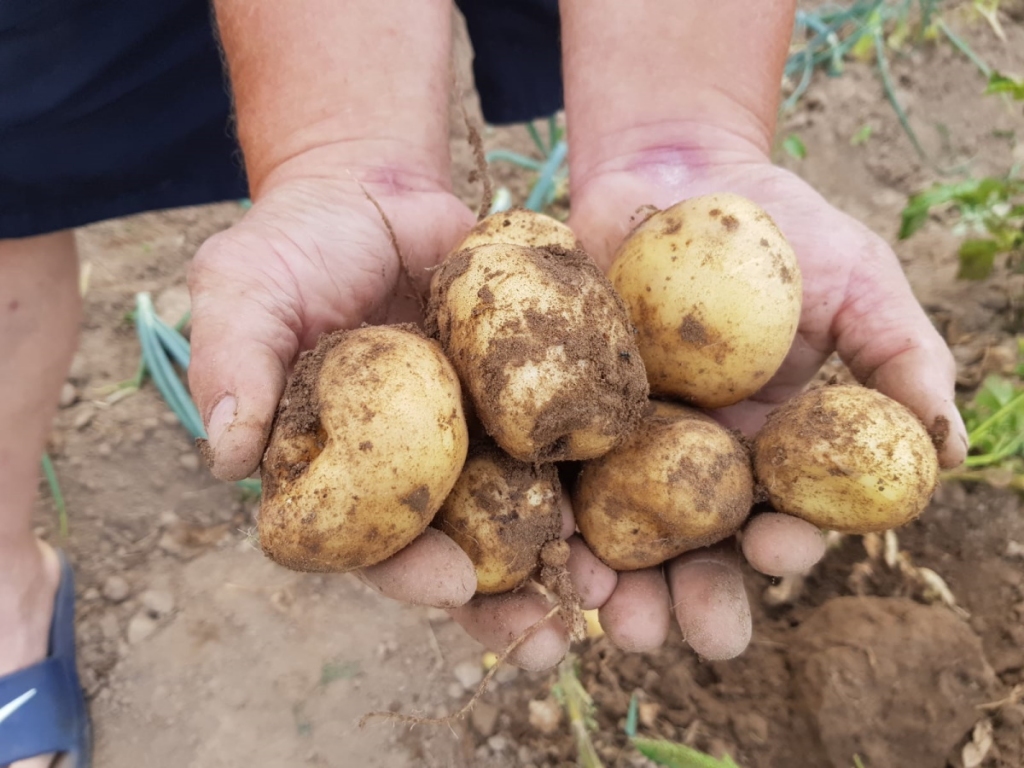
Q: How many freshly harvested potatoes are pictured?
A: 7